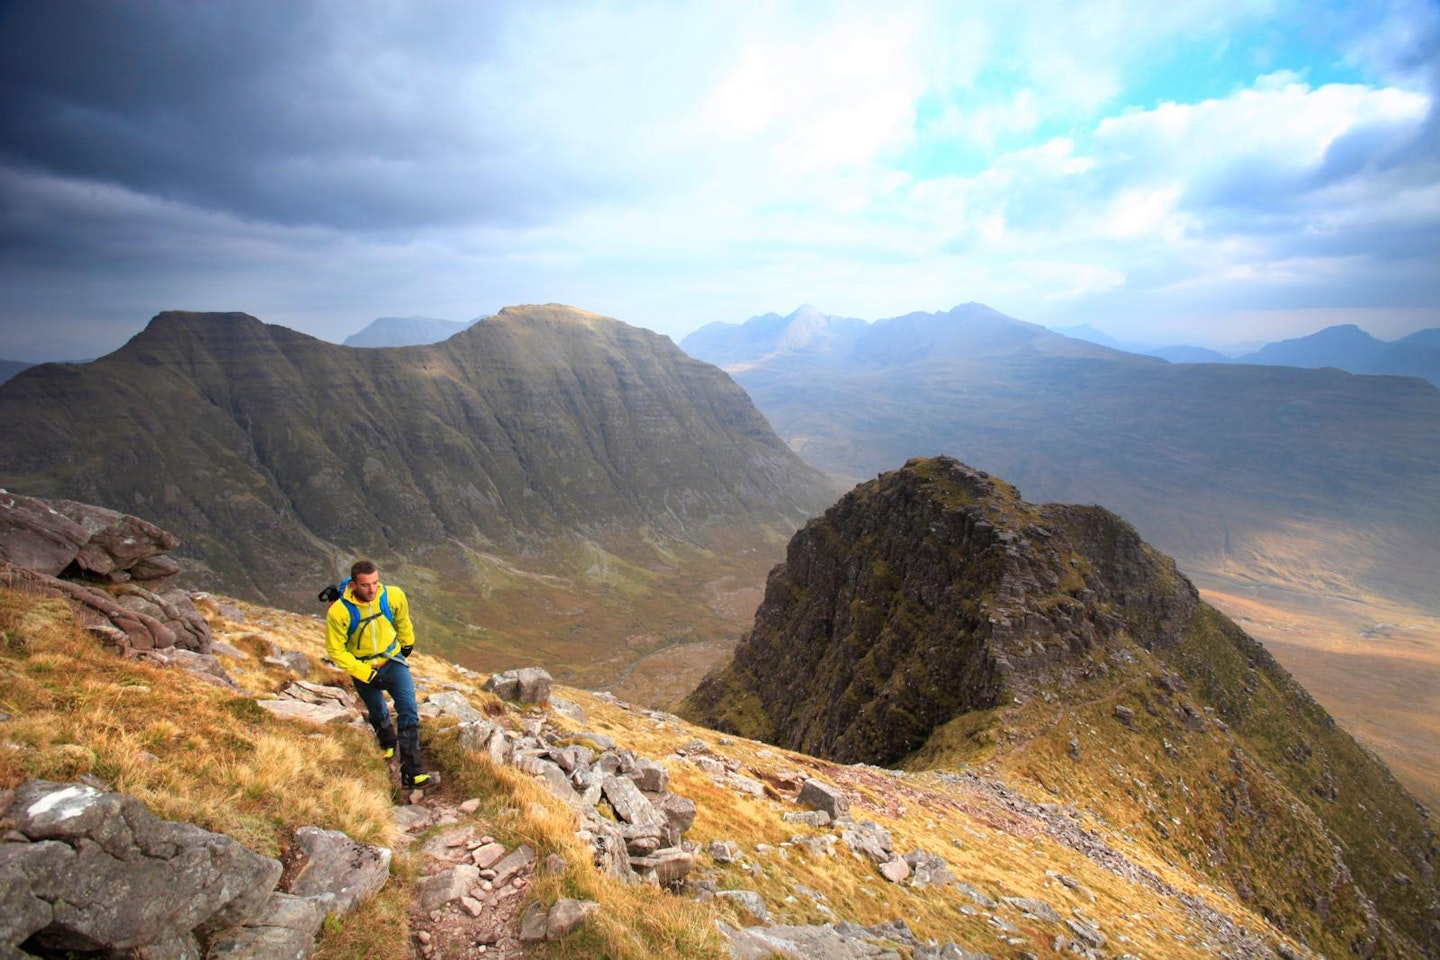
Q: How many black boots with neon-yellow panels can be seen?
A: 2